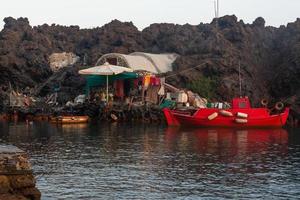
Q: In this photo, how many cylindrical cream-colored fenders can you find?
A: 4